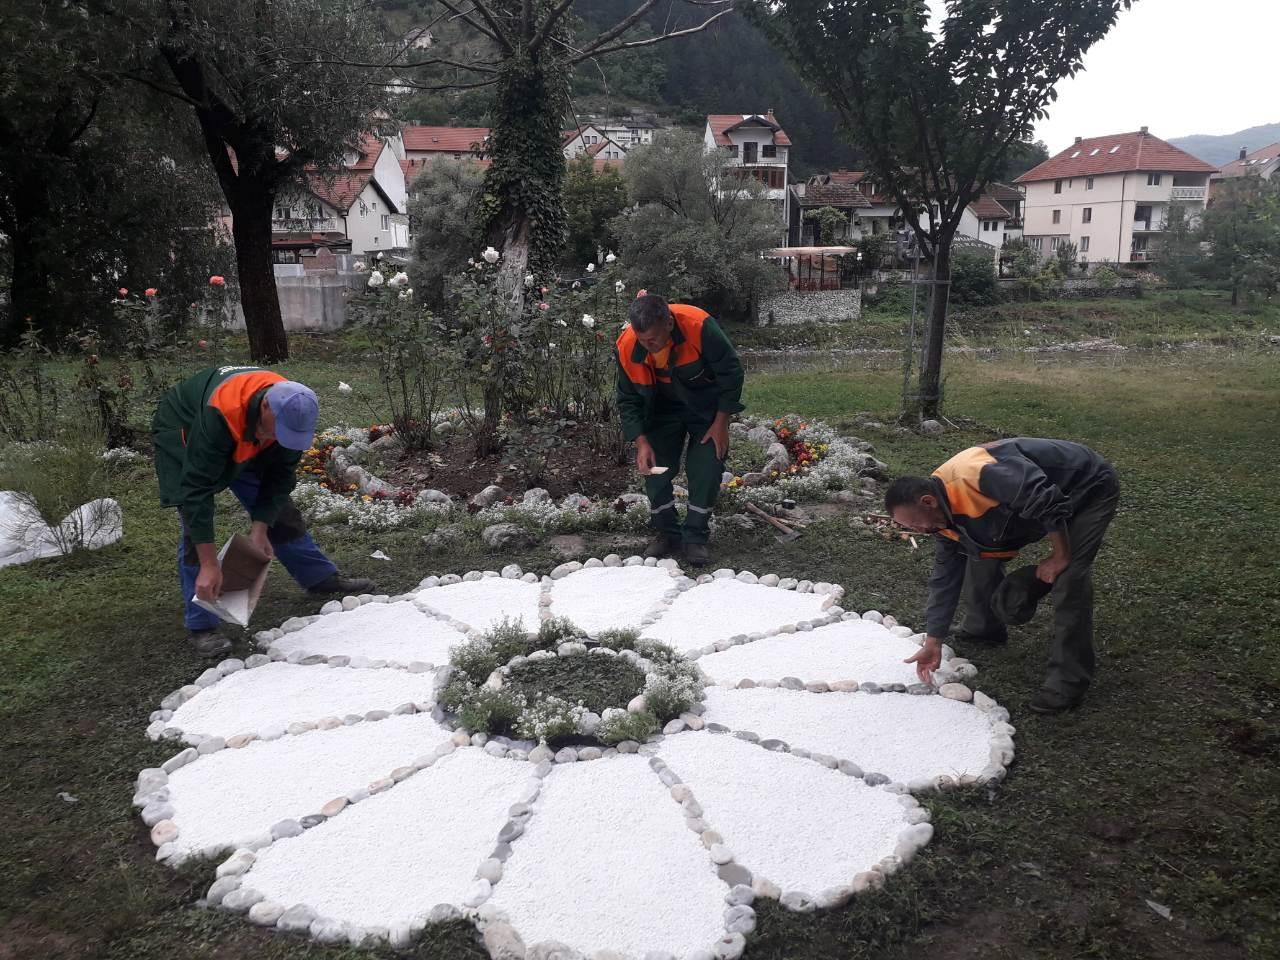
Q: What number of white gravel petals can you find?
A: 11